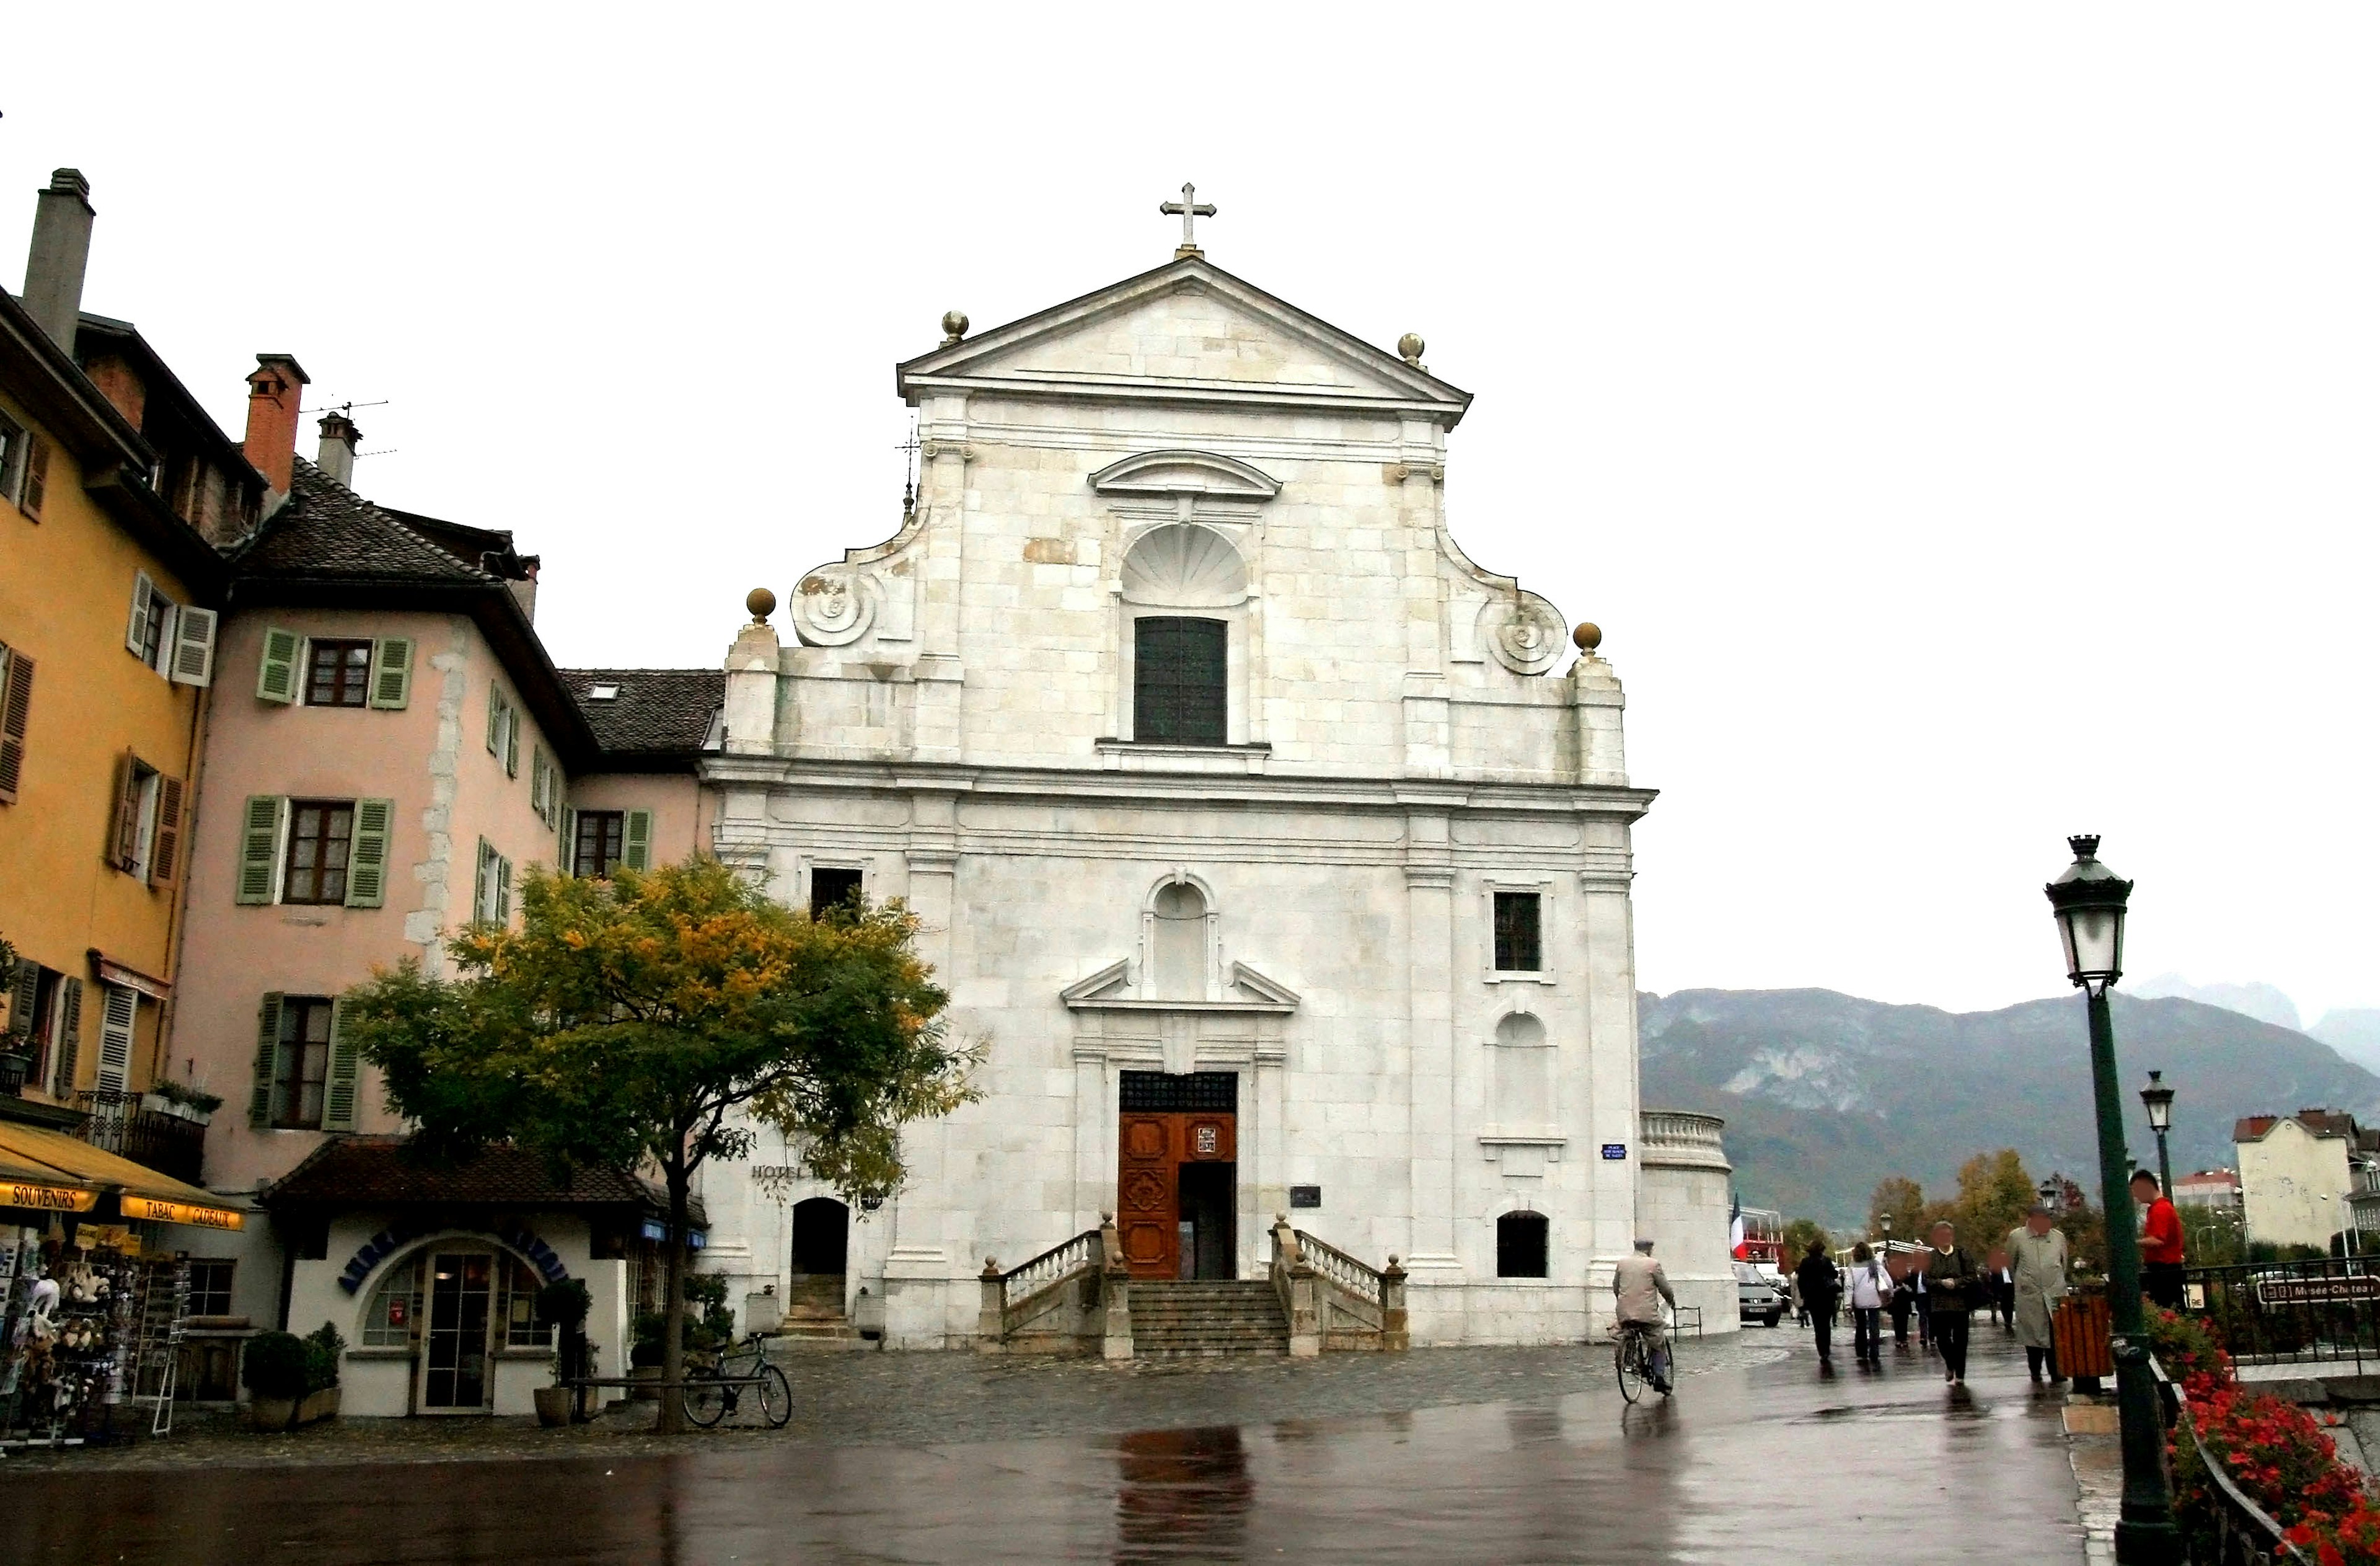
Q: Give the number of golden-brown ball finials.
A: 2